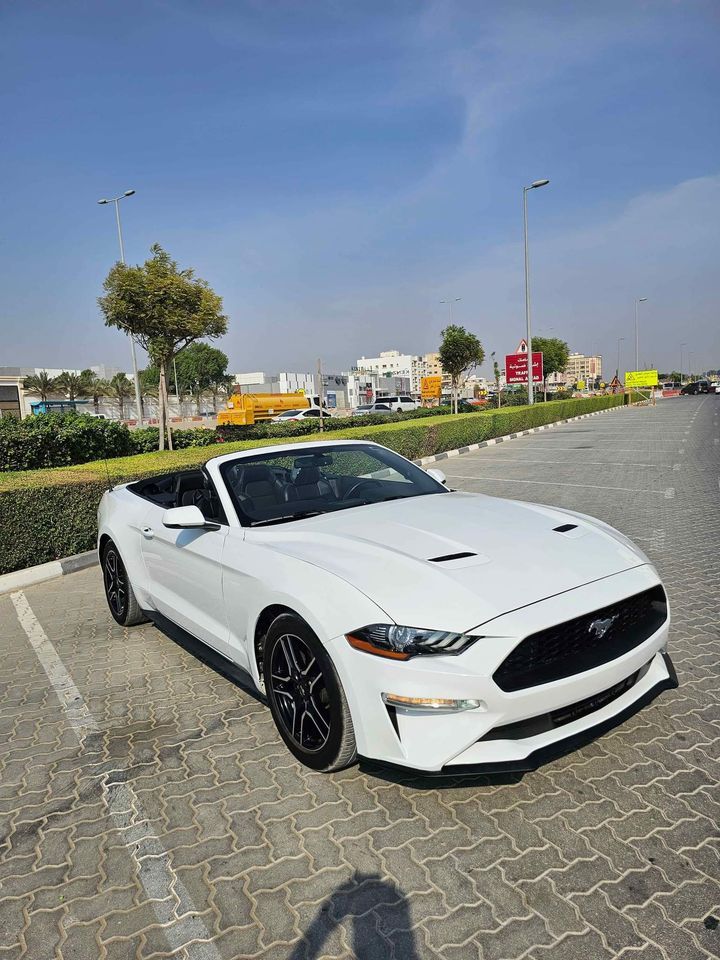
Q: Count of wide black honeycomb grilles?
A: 1